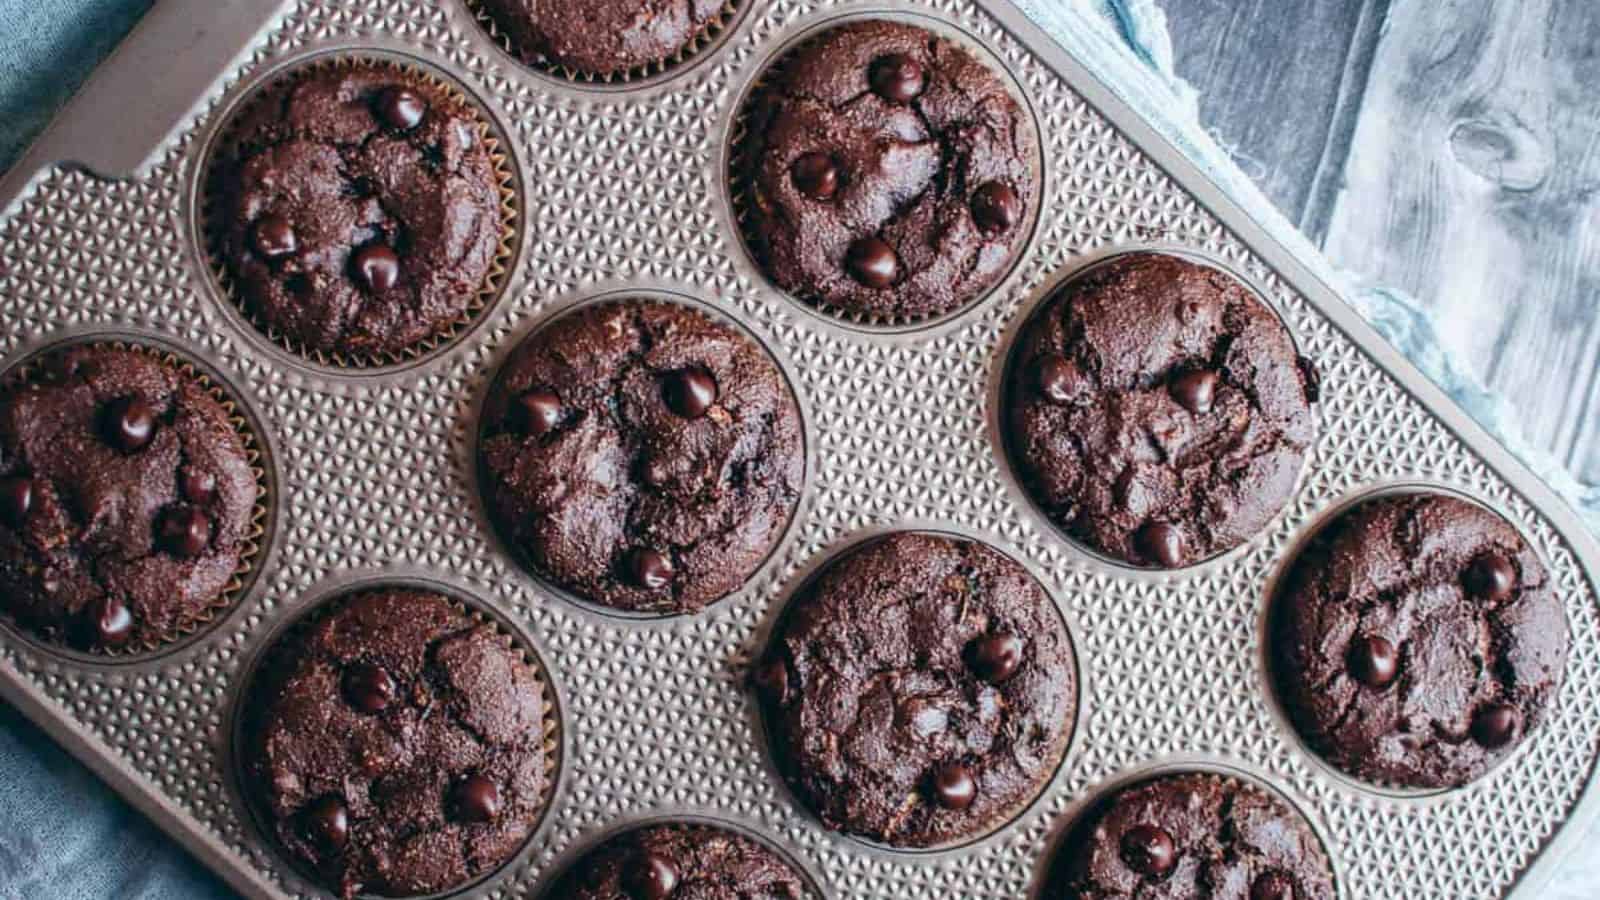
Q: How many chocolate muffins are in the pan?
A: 11